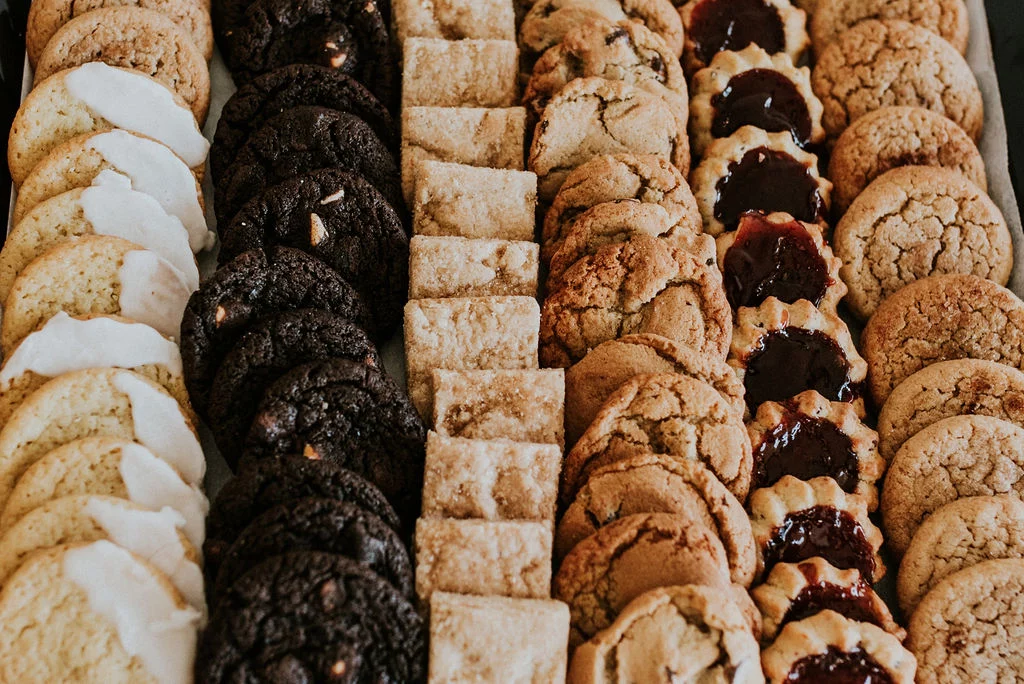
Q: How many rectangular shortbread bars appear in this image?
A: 10